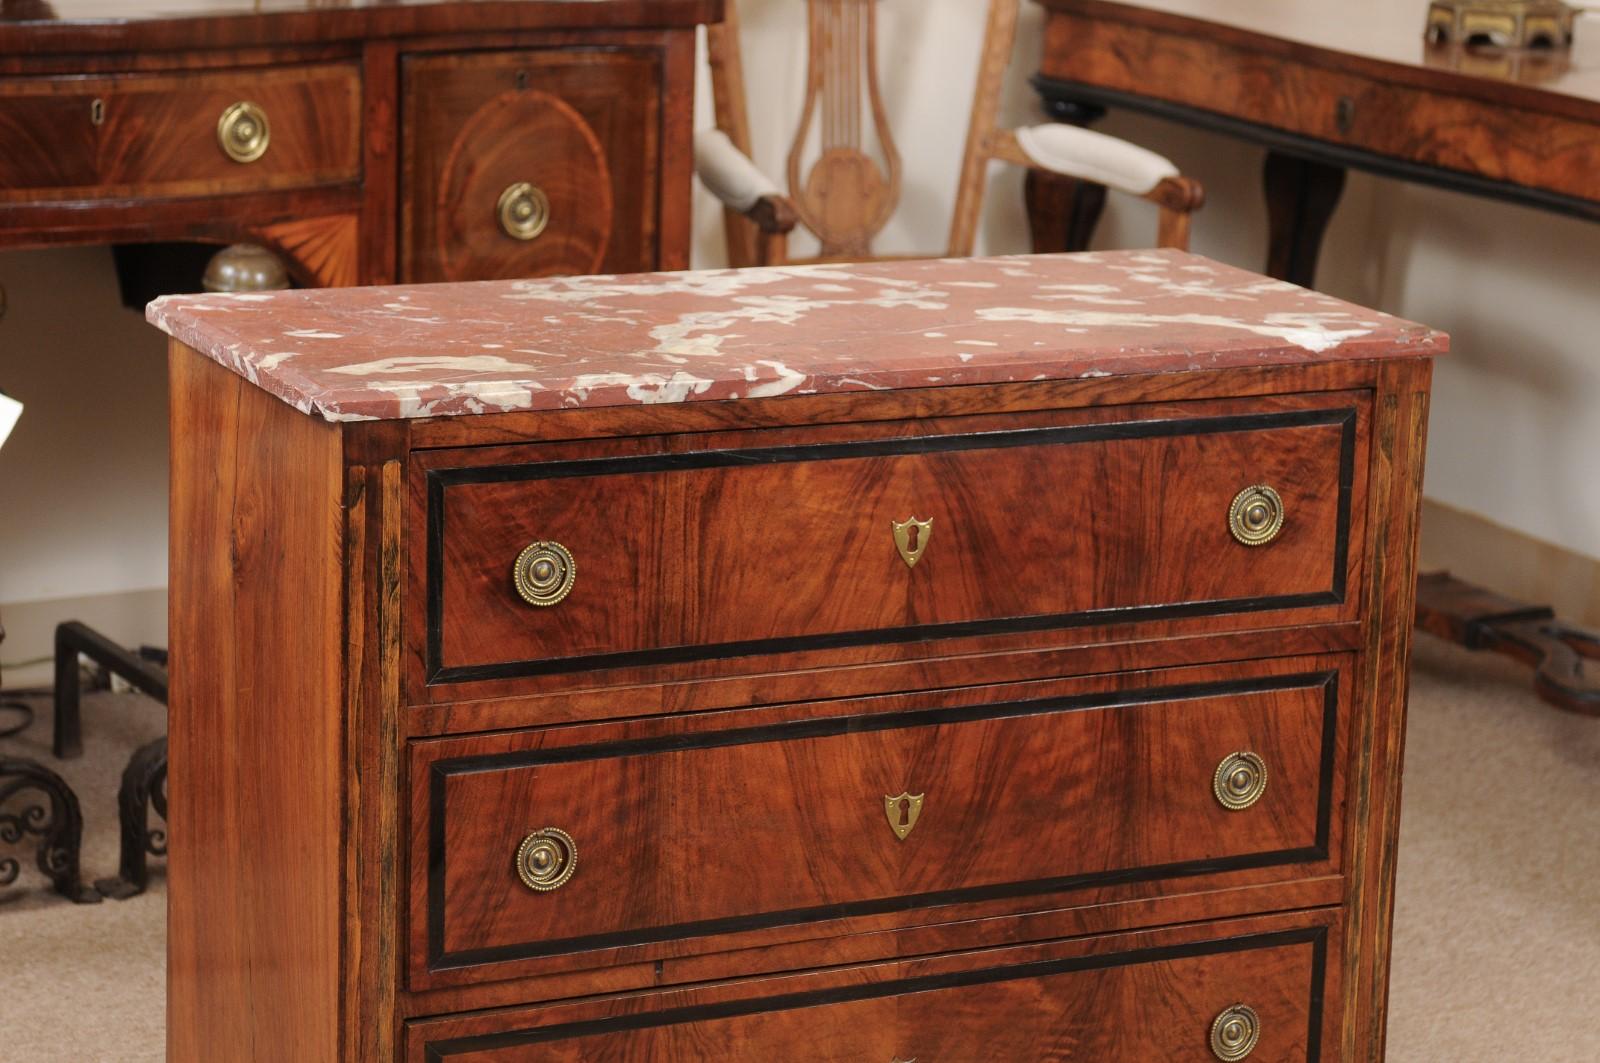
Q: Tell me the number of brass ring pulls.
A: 7